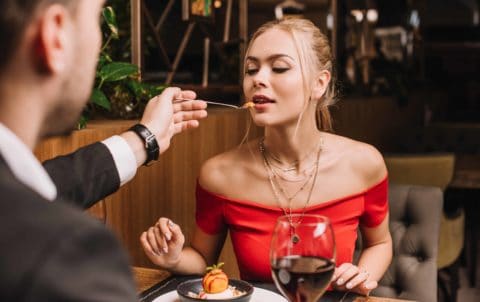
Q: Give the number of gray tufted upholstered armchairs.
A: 1